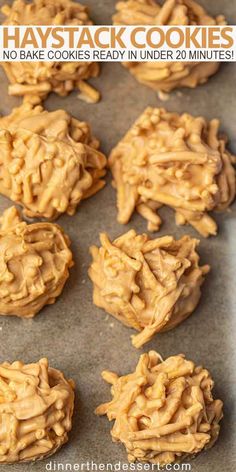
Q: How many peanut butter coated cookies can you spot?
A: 8